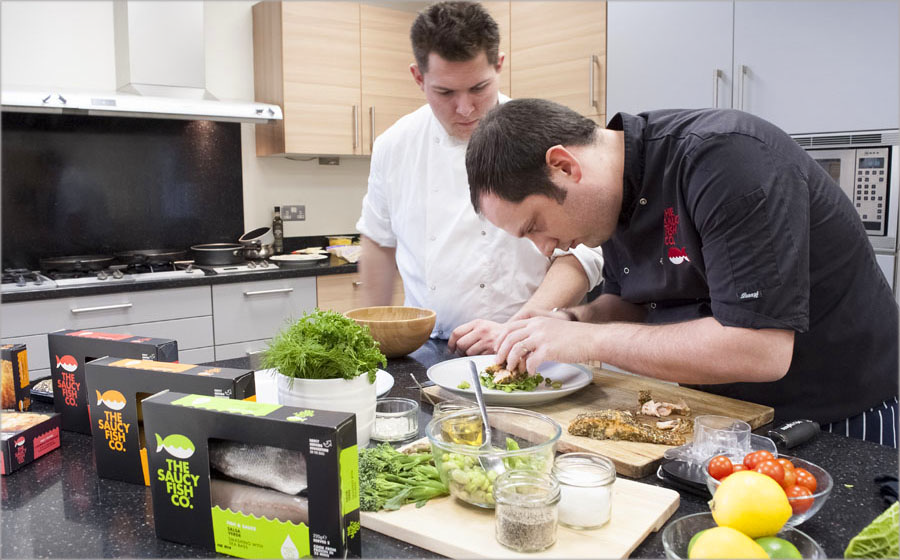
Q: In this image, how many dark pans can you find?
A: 3